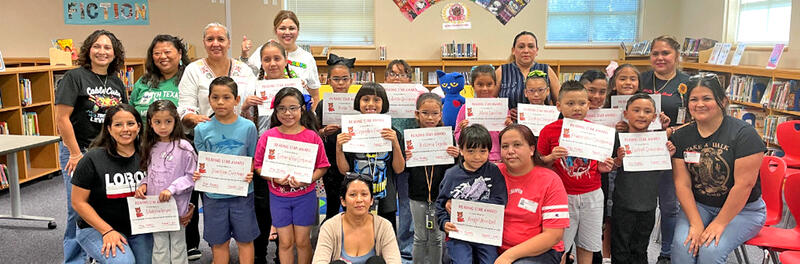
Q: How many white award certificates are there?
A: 15